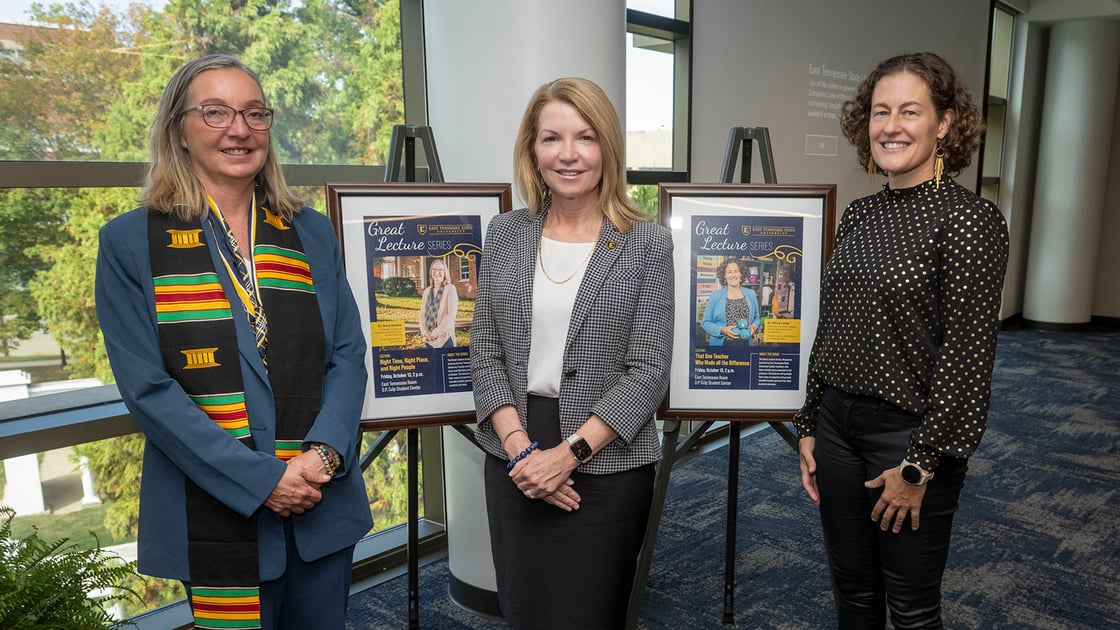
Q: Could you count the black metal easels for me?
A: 2